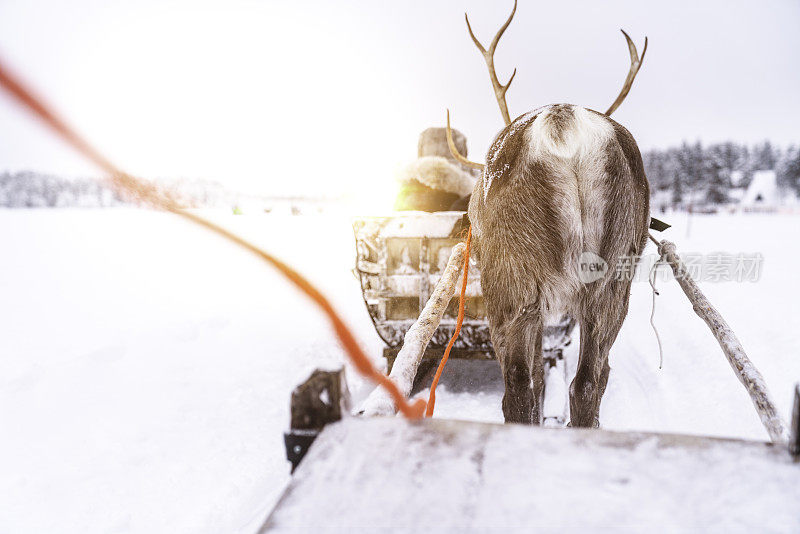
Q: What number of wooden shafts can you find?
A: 2